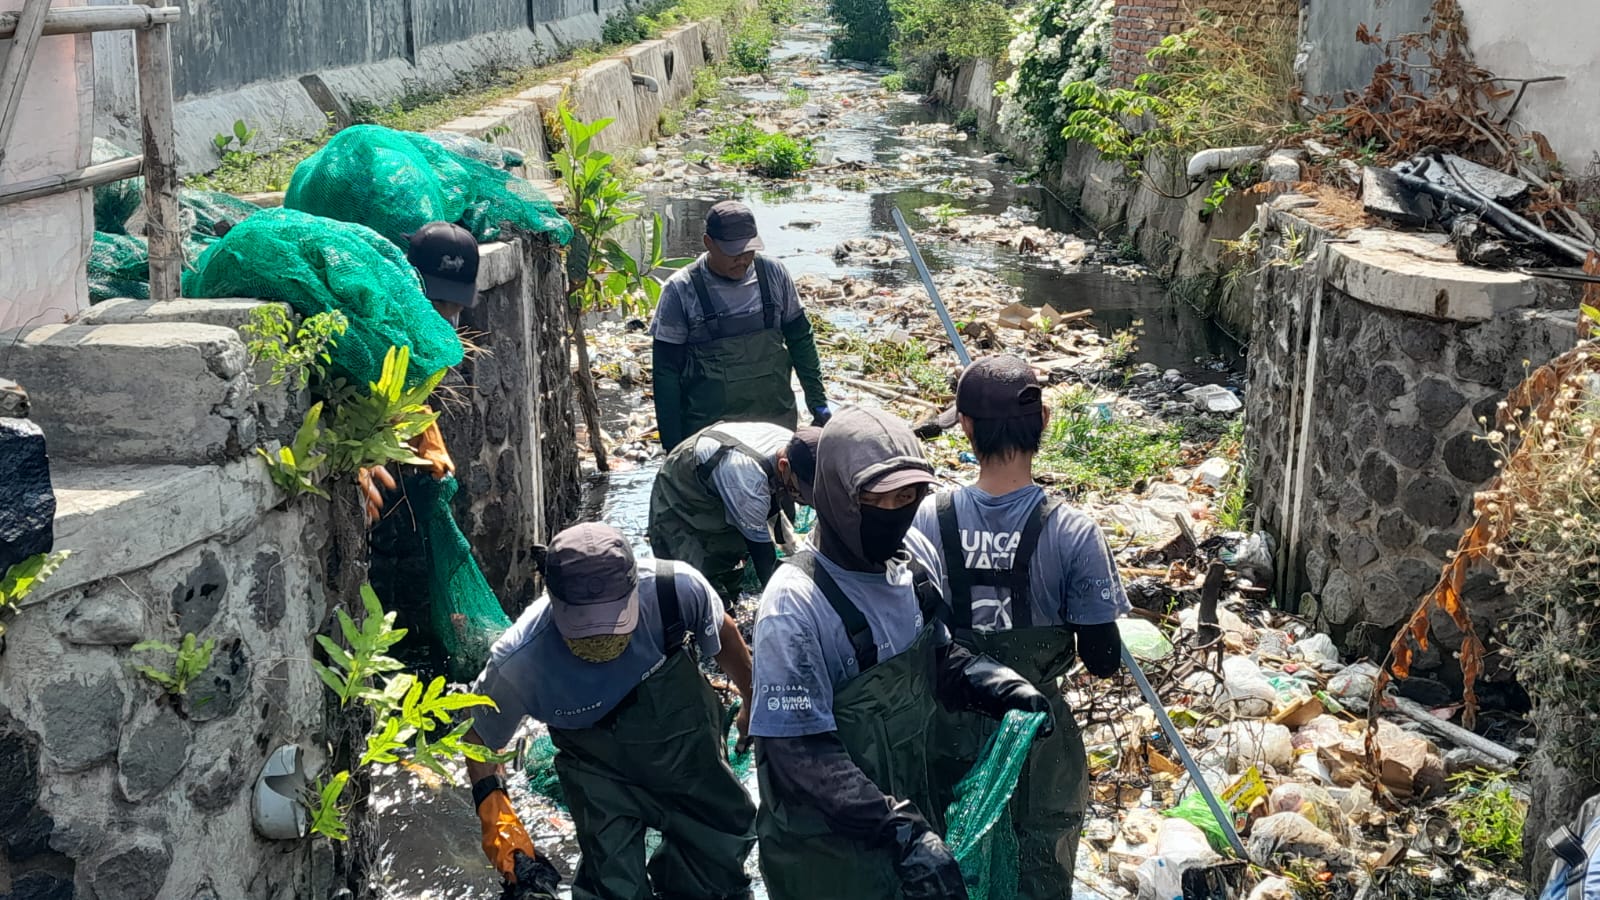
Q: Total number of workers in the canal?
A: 6